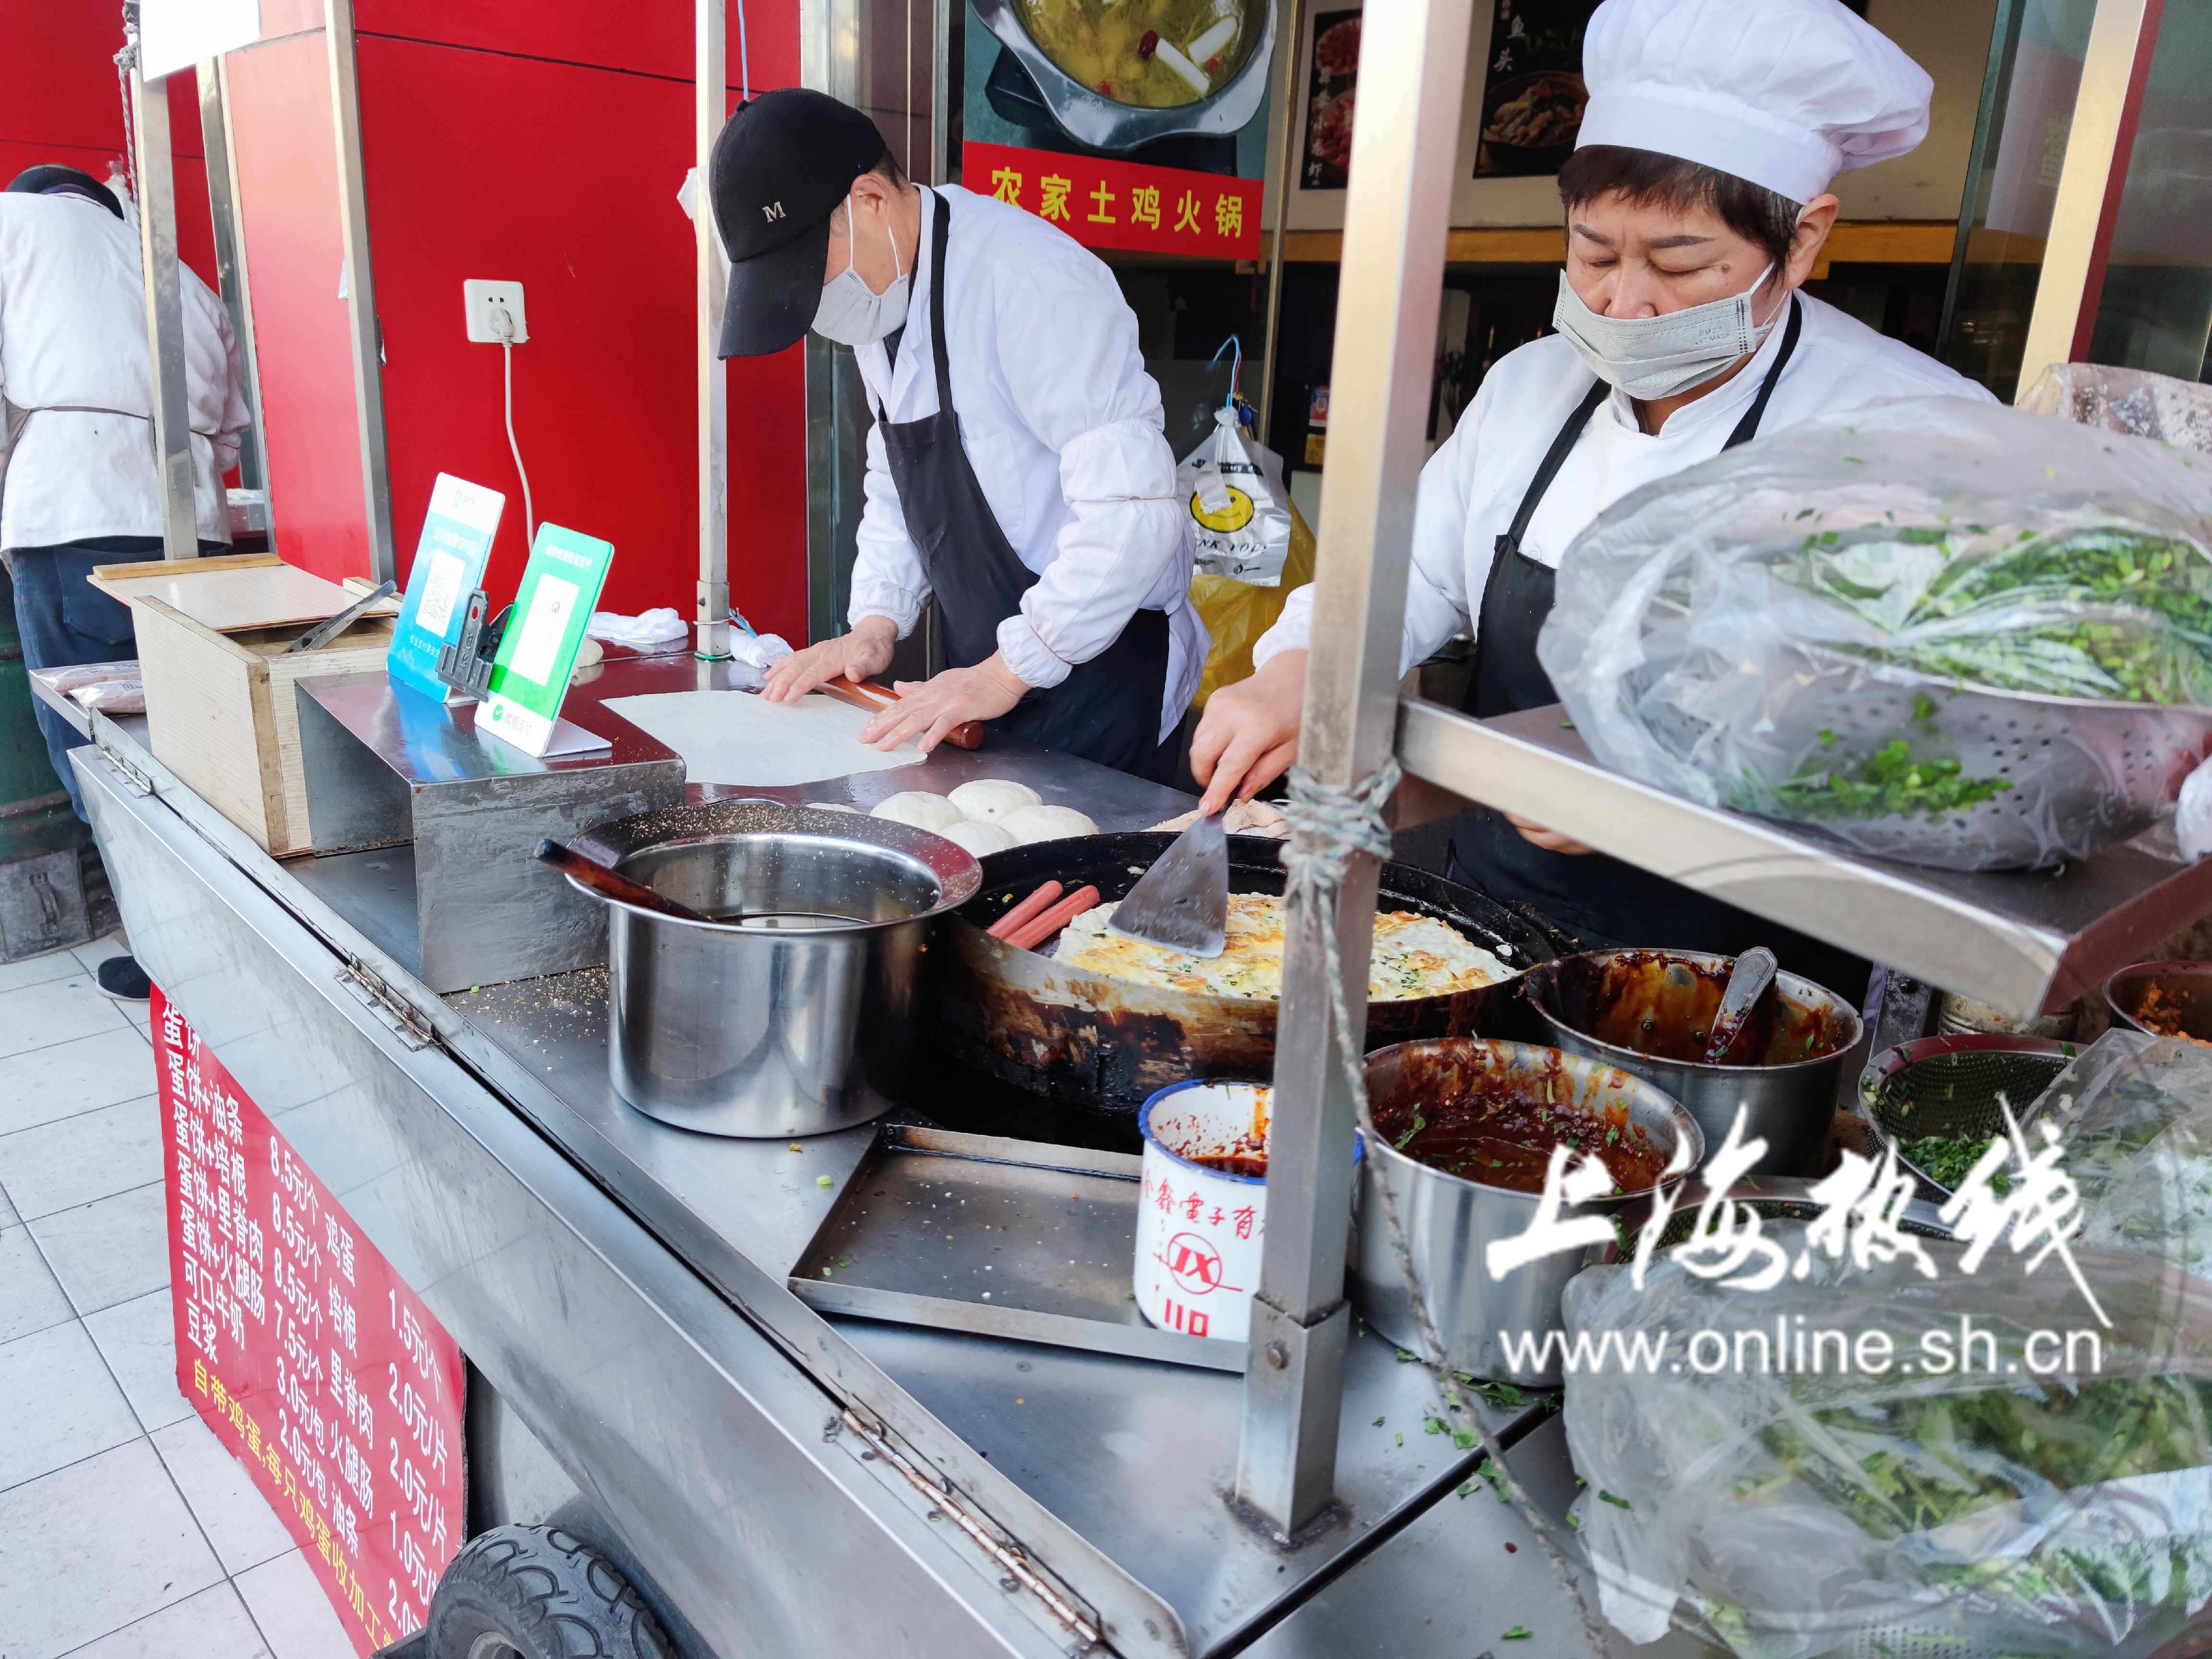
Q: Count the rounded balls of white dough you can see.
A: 5